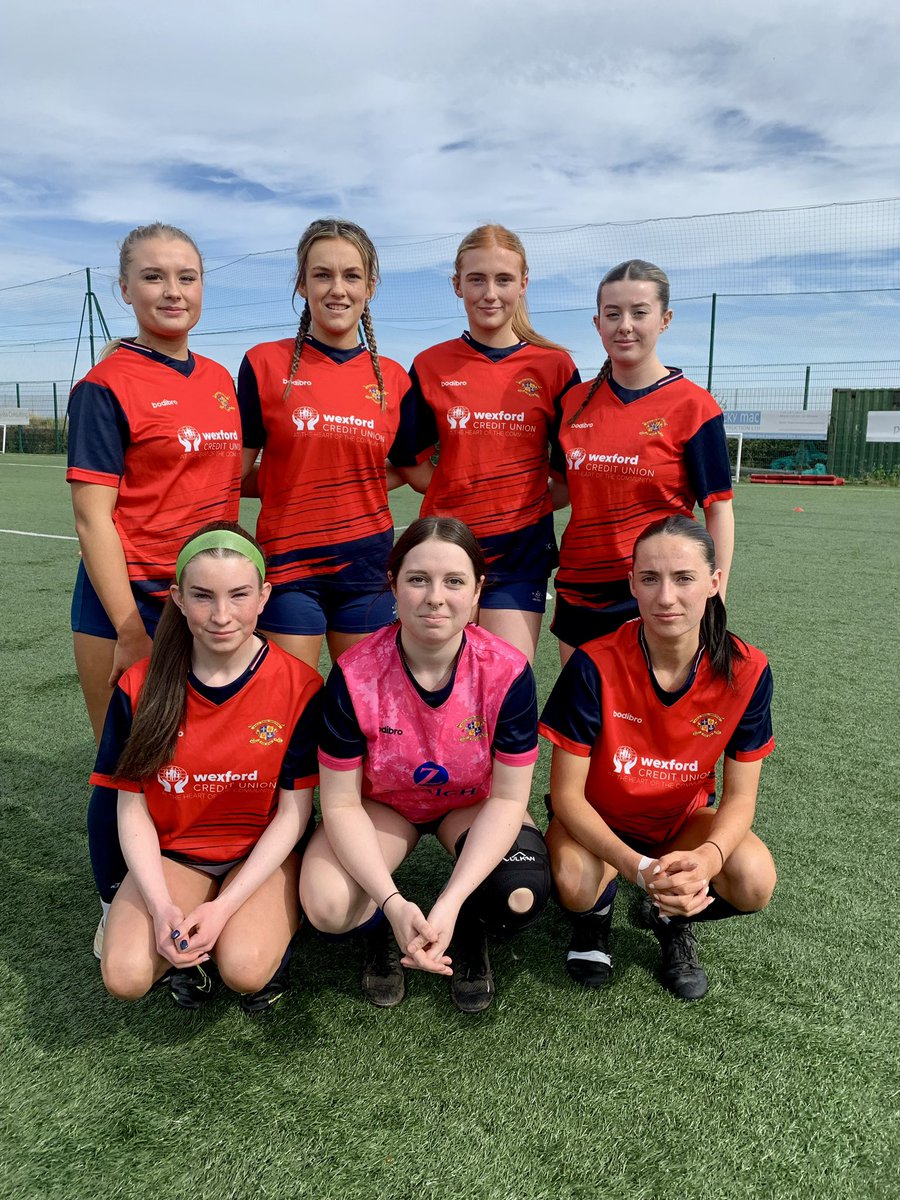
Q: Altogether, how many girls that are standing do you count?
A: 4